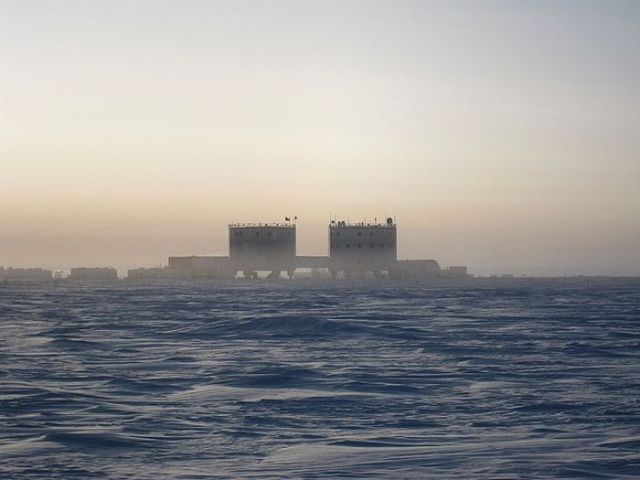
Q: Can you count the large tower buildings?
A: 2